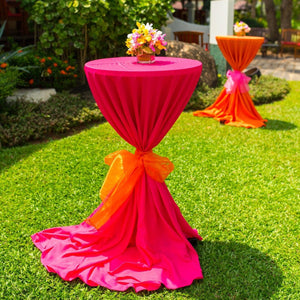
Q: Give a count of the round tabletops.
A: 2